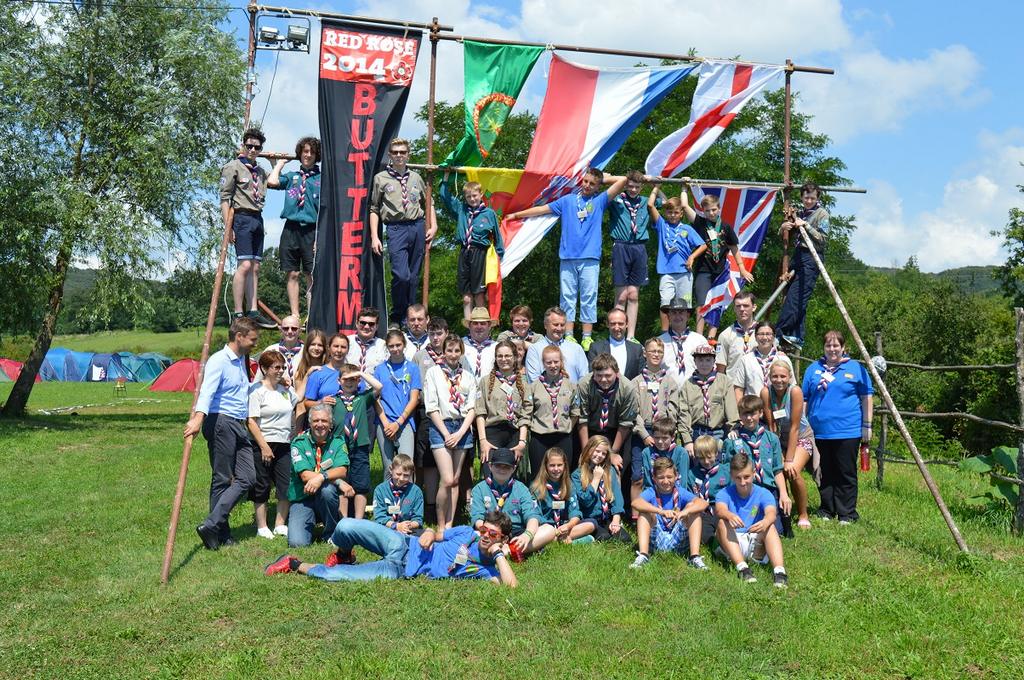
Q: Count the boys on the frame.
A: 9